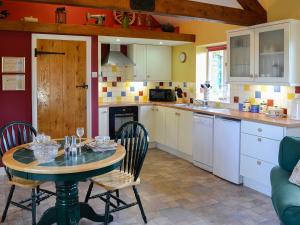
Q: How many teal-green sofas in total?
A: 1